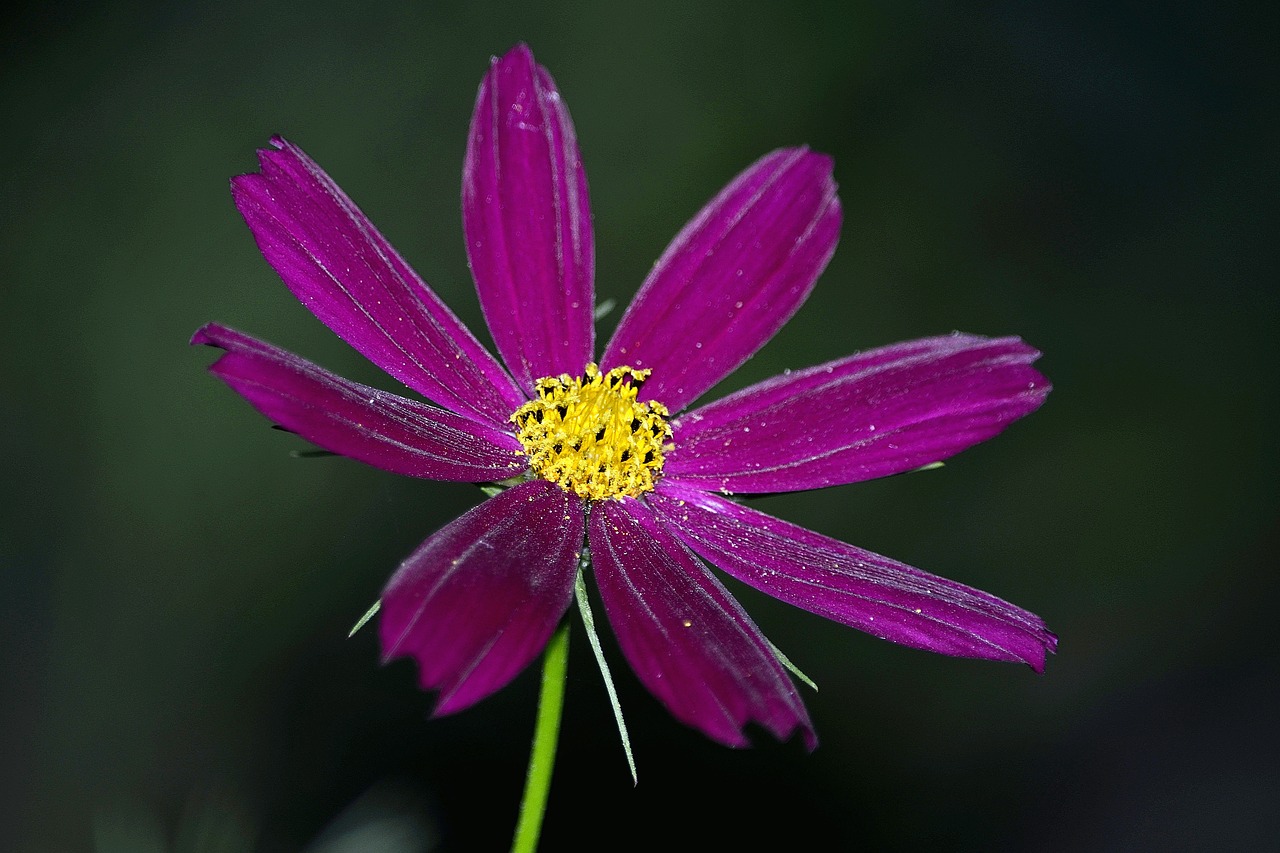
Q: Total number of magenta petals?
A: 8